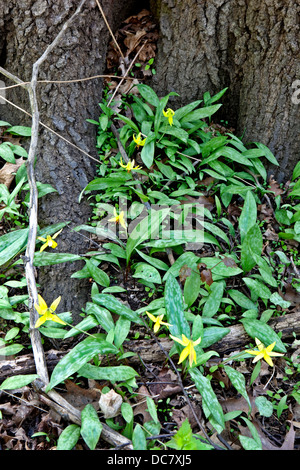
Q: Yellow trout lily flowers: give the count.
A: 9